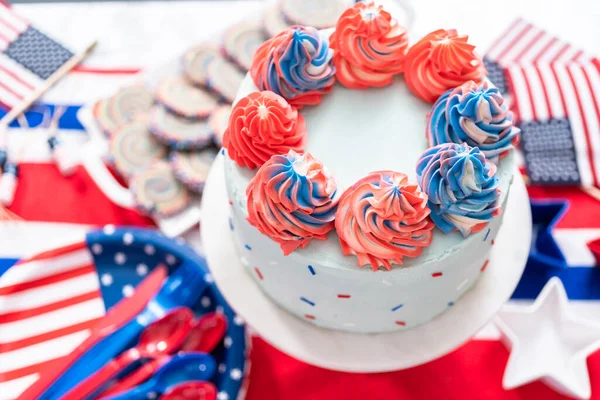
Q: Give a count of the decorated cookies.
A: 13